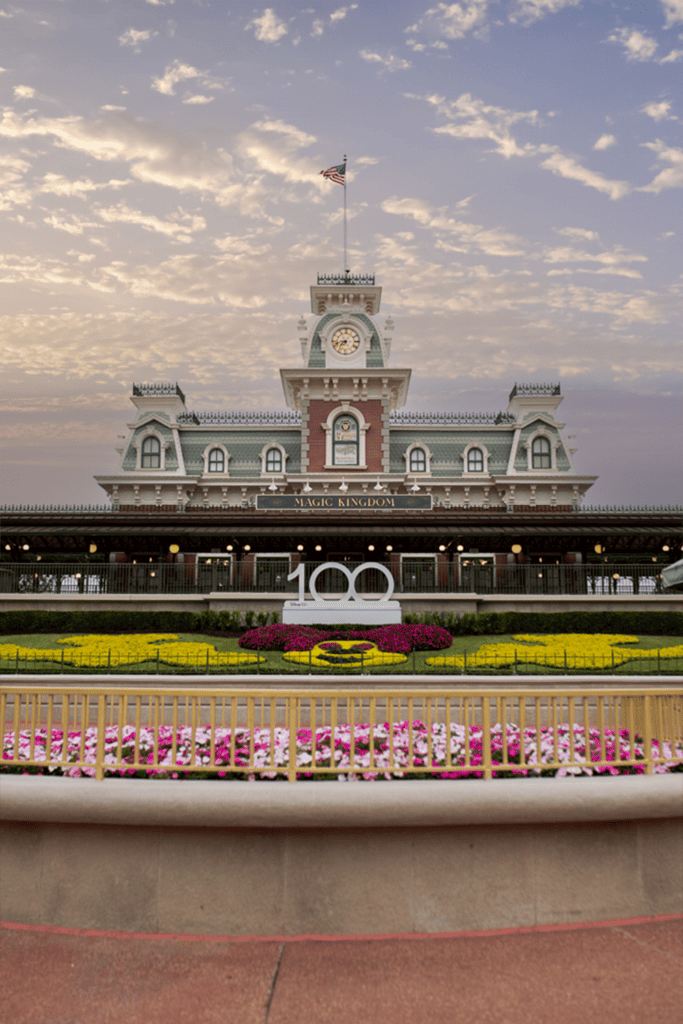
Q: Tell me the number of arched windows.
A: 7